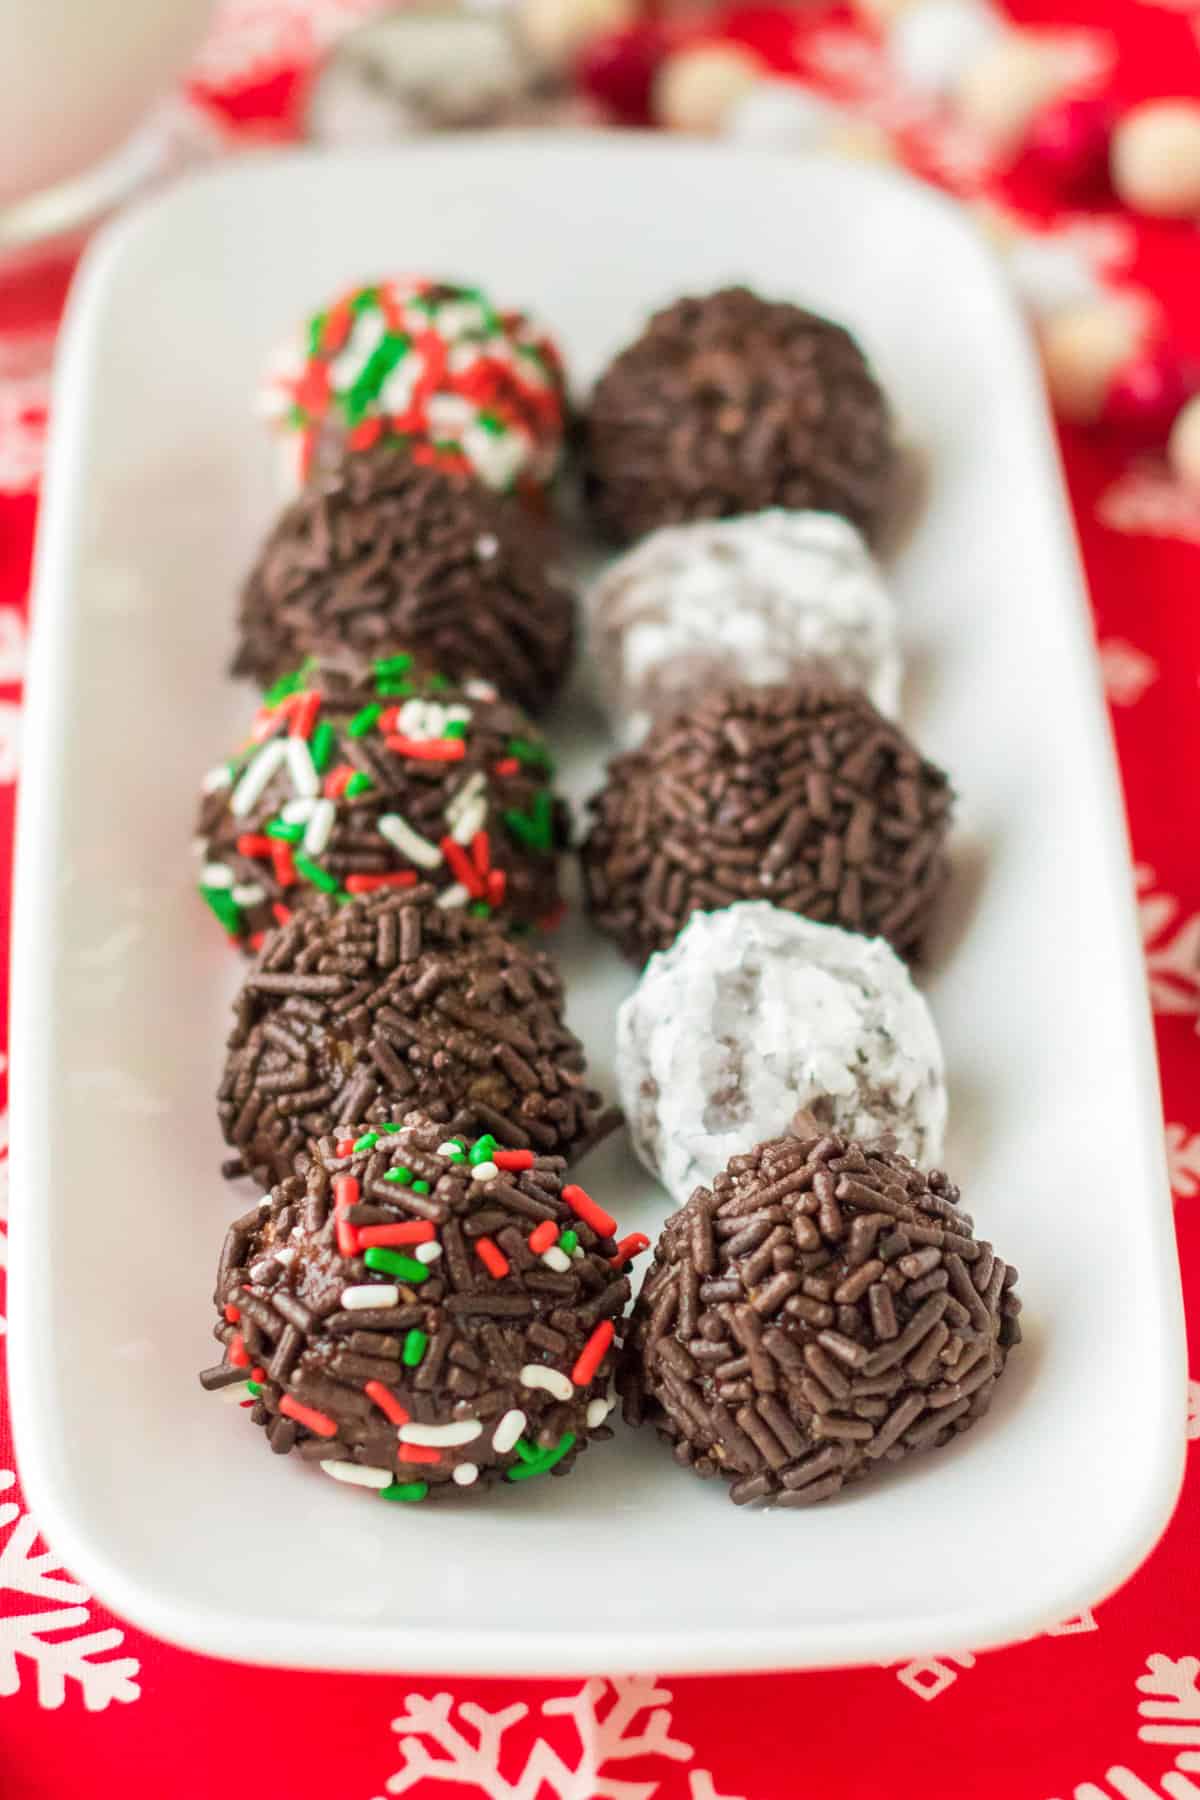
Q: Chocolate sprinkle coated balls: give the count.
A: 5